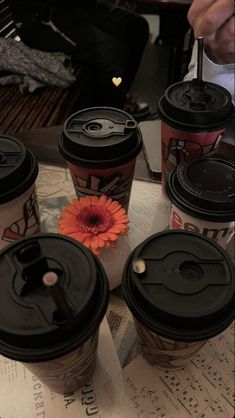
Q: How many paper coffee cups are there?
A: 6